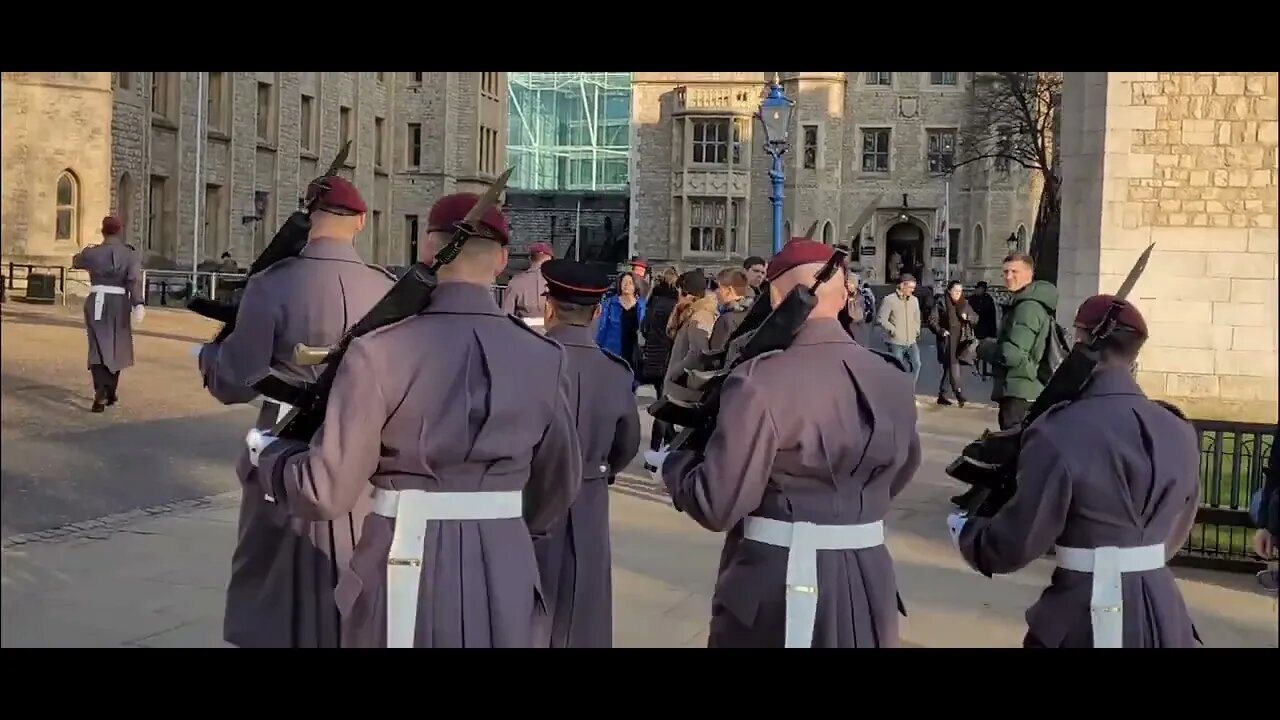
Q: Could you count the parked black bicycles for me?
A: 0